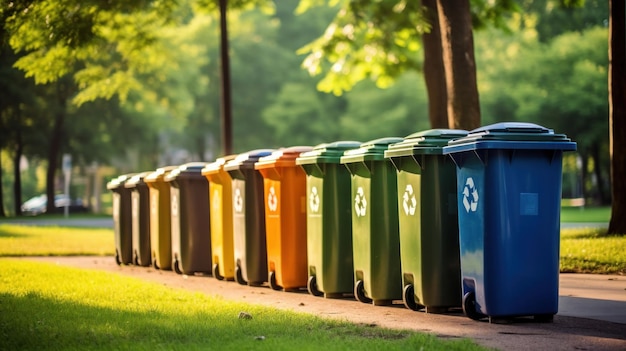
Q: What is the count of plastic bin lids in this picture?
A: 11